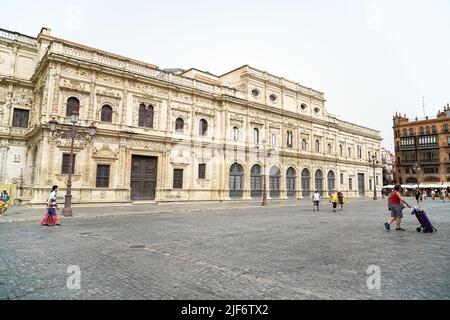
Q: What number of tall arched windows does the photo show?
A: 7